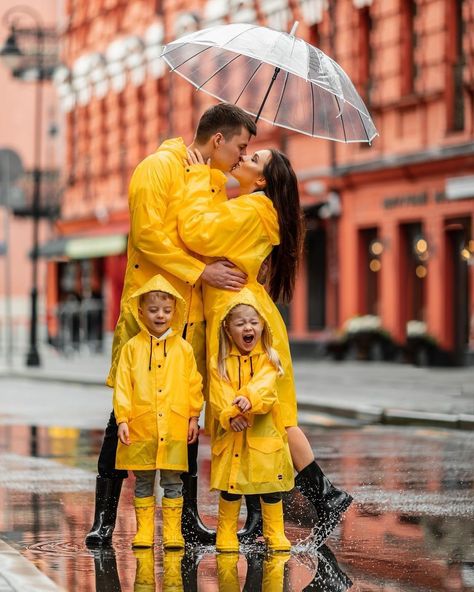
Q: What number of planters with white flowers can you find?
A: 2